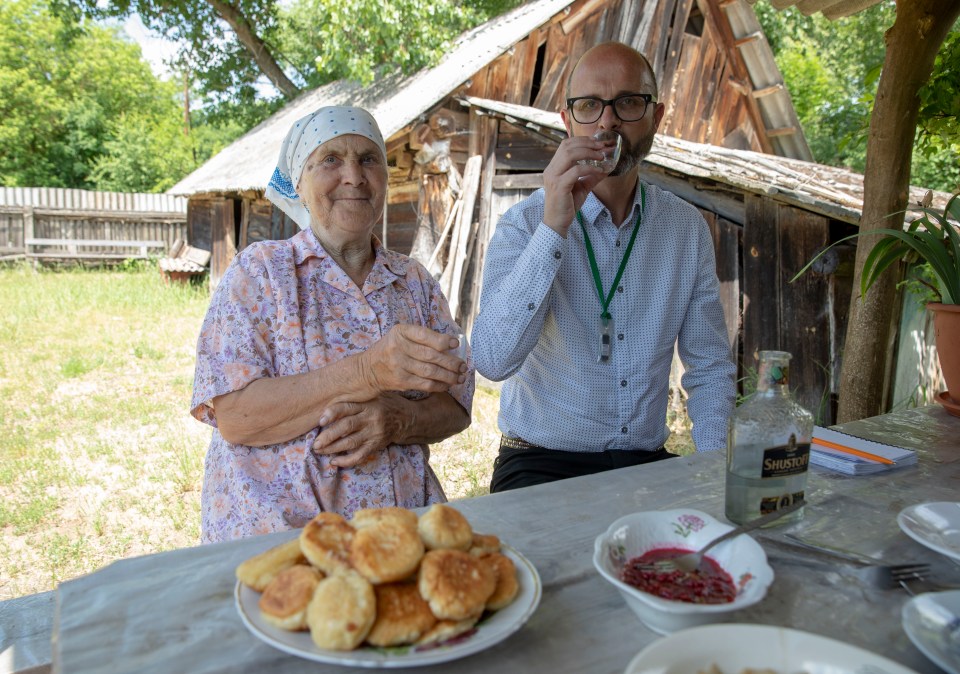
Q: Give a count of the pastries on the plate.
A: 12